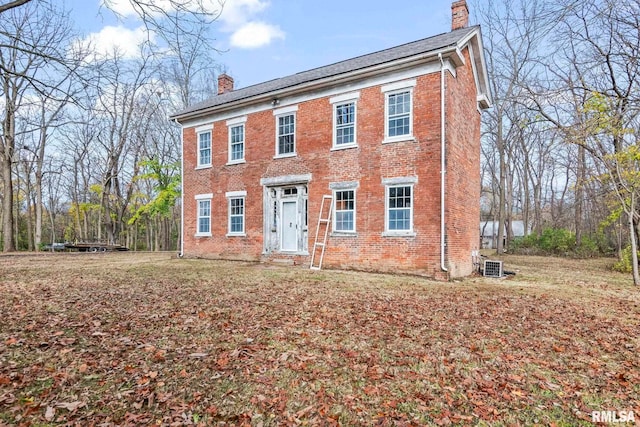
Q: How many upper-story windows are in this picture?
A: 5